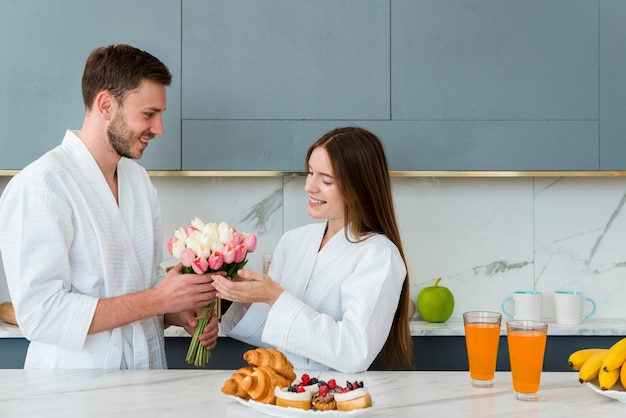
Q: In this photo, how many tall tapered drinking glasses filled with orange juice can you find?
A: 2